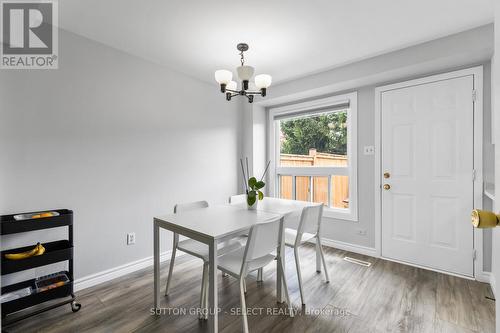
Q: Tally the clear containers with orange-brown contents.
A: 1